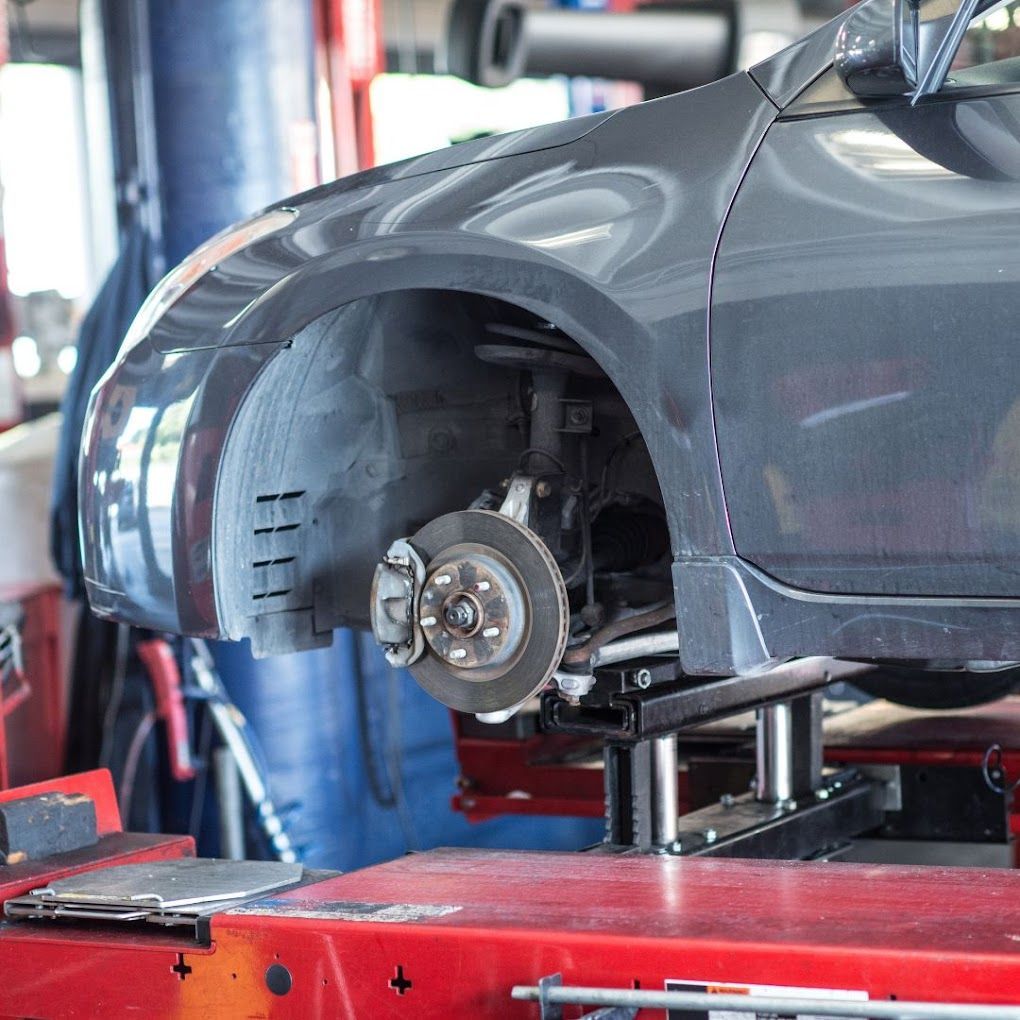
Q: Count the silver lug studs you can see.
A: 5